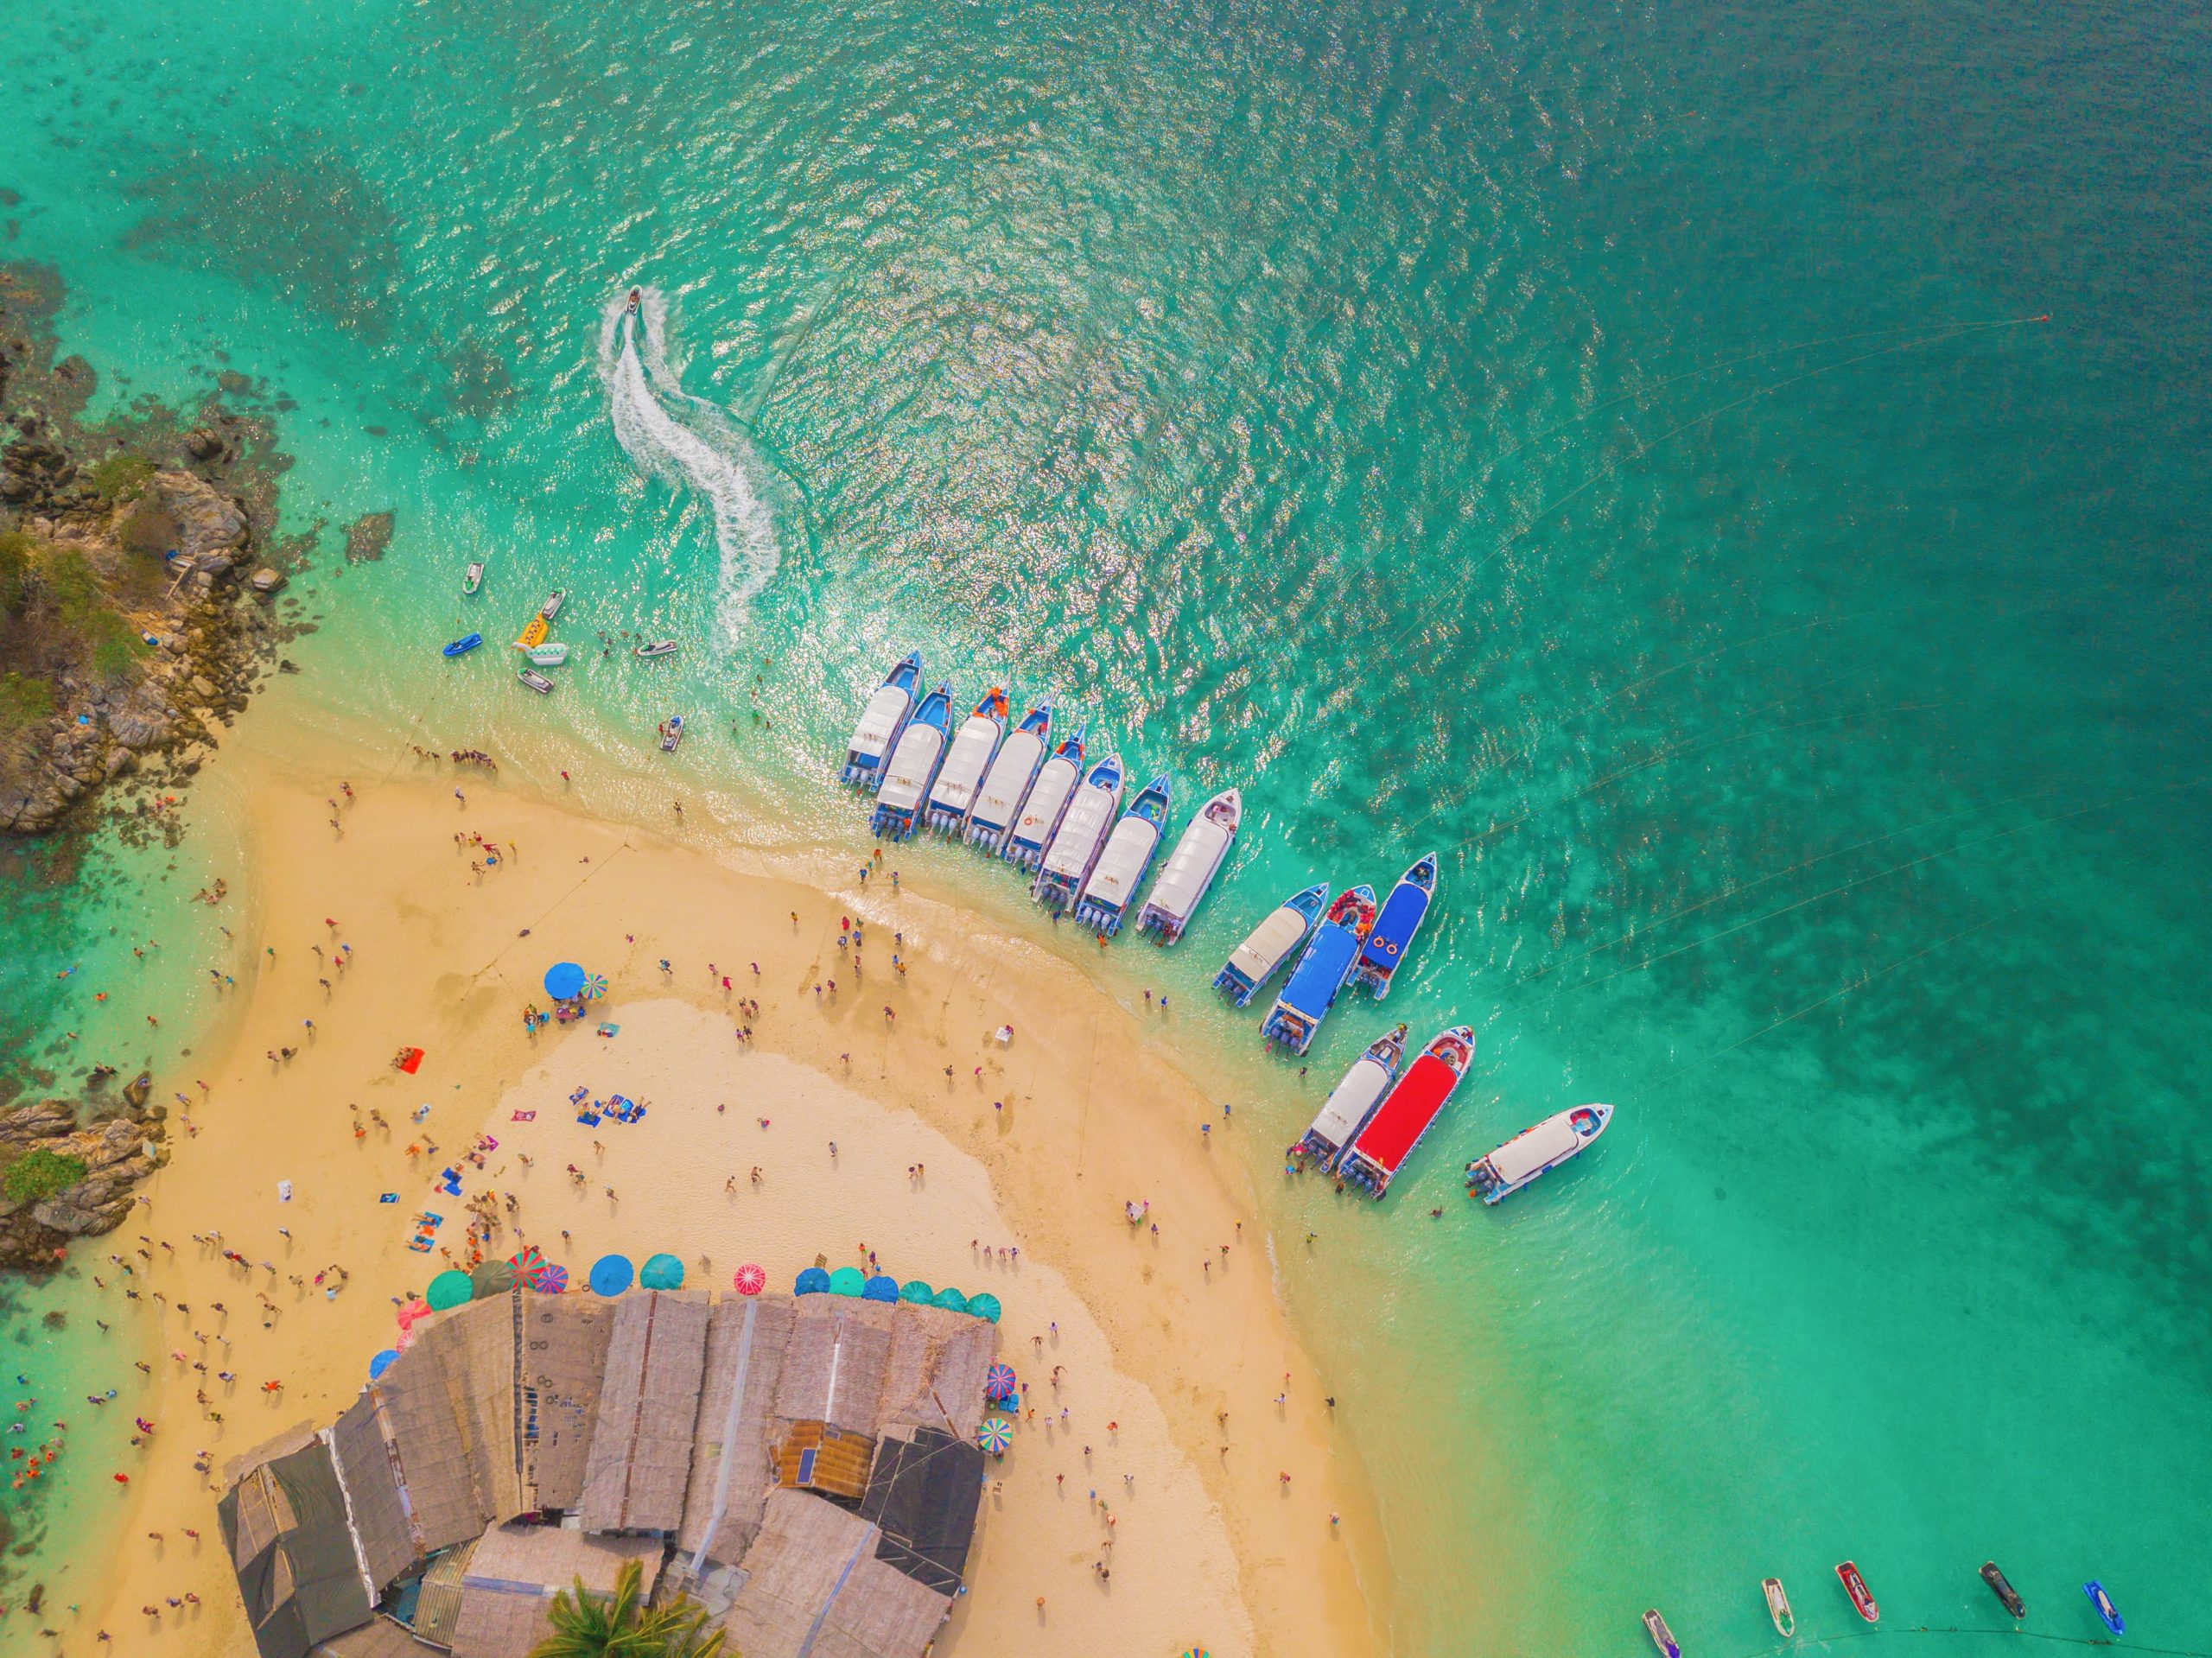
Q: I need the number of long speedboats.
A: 14